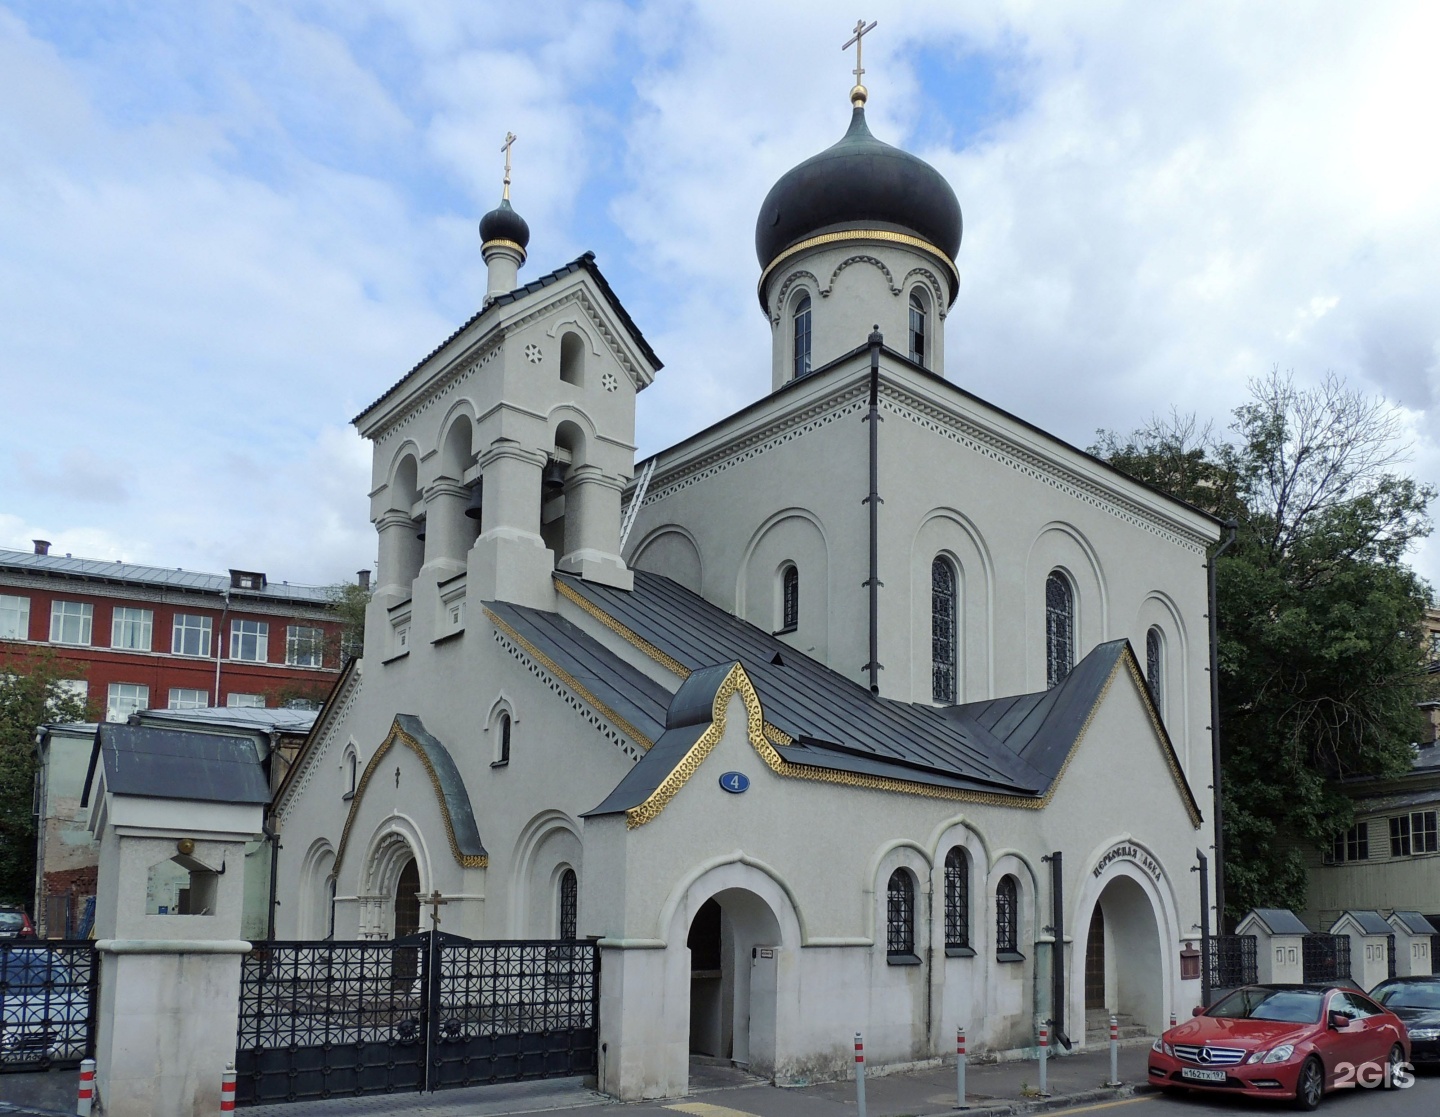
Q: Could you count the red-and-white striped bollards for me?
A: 7